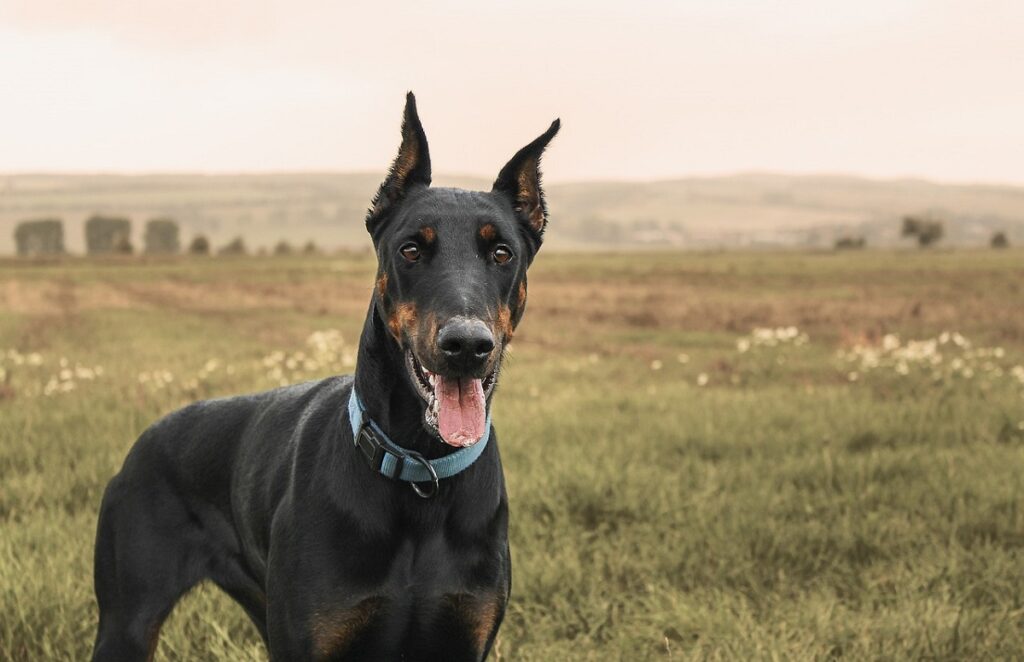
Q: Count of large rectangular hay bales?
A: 3